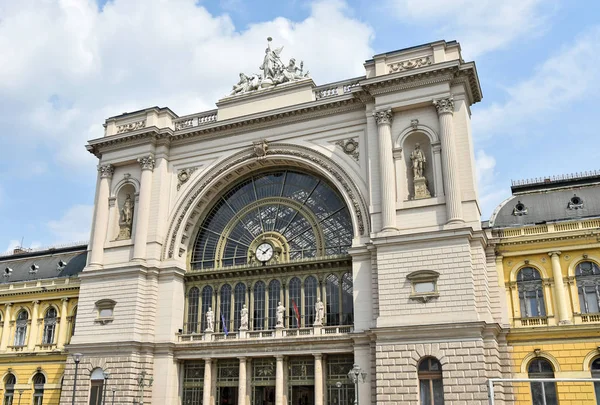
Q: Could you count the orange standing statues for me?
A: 0